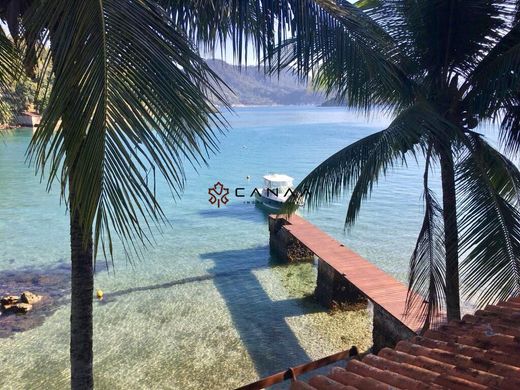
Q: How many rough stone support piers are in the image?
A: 3